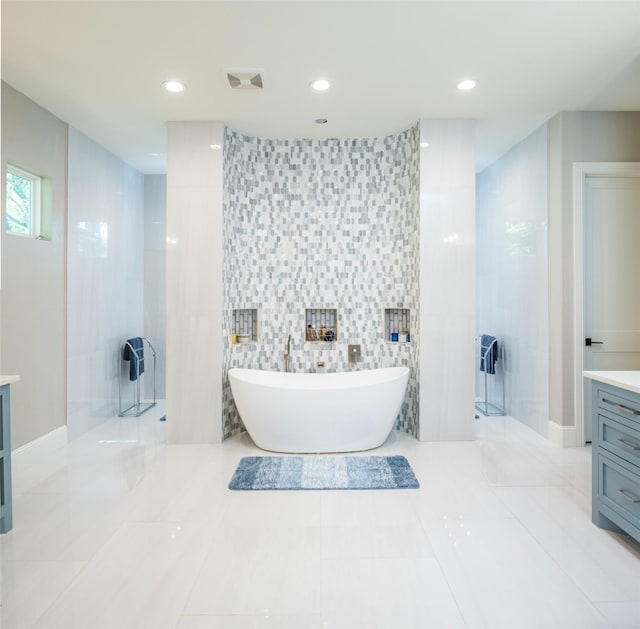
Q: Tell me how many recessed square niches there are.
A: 3